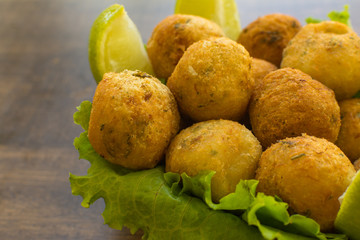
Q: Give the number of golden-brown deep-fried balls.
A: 10